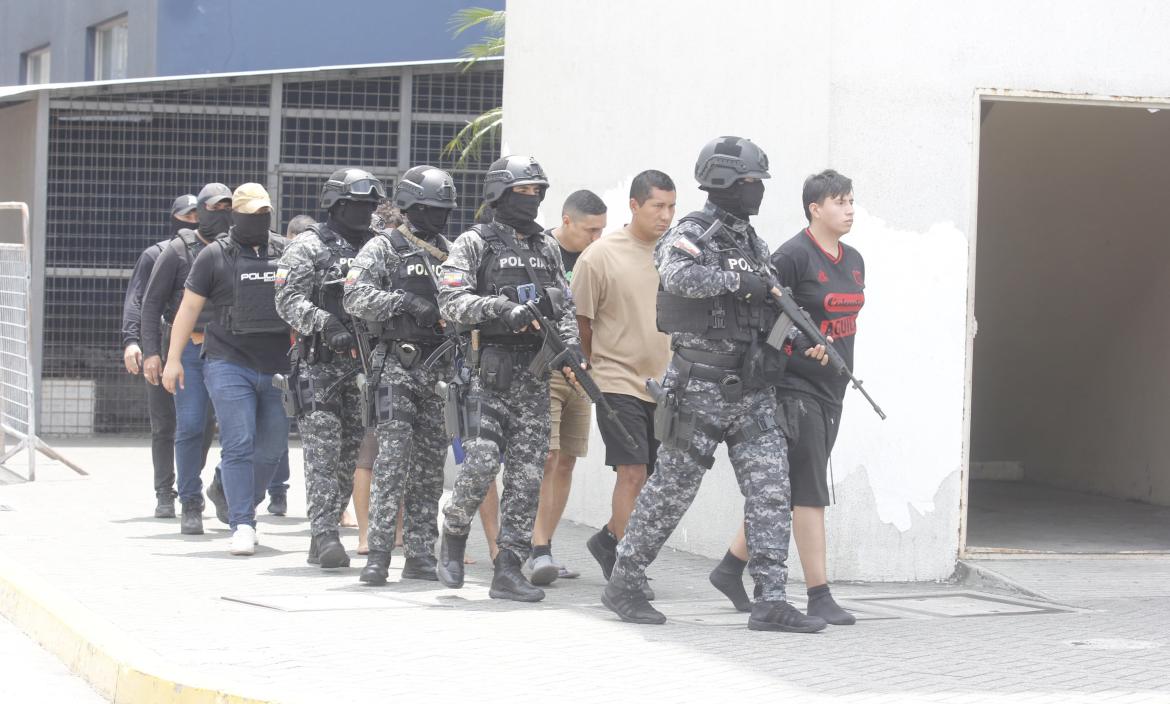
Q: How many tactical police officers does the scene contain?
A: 4